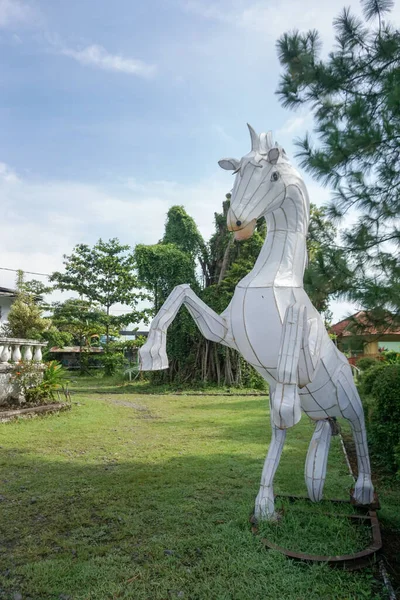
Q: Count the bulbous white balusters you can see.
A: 4